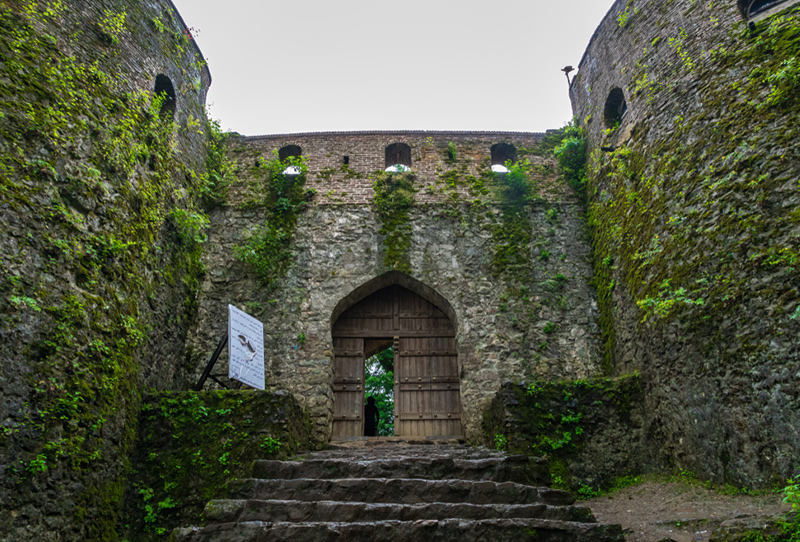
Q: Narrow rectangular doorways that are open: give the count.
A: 1